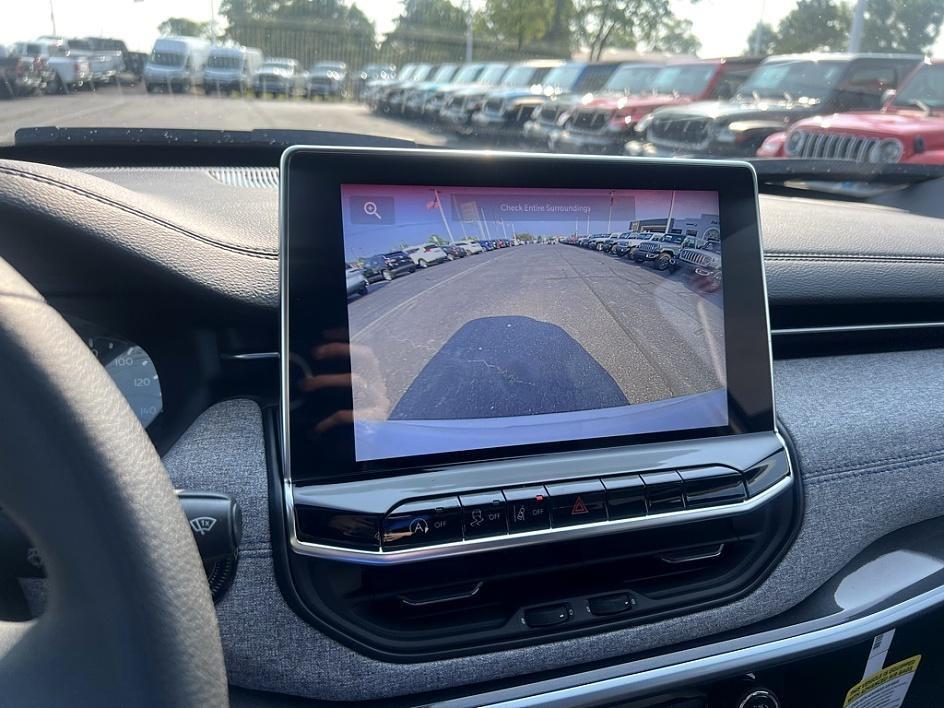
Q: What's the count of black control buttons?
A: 7